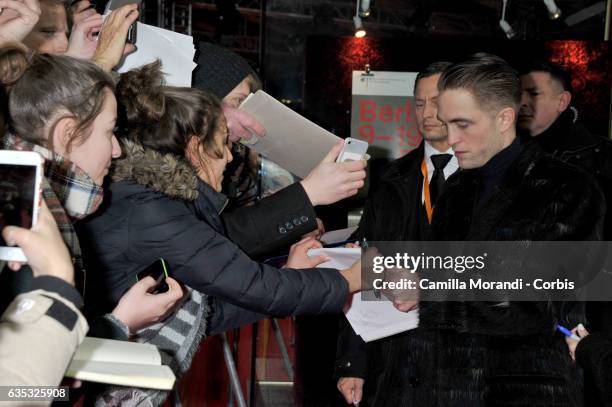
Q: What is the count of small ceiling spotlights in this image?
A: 4